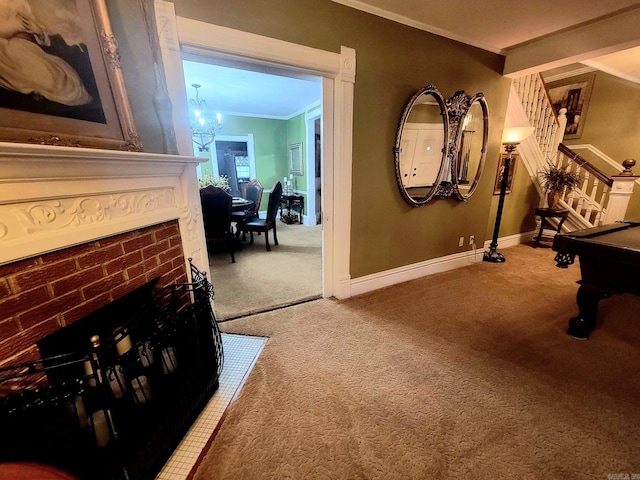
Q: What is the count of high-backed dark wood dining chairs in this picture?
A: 3